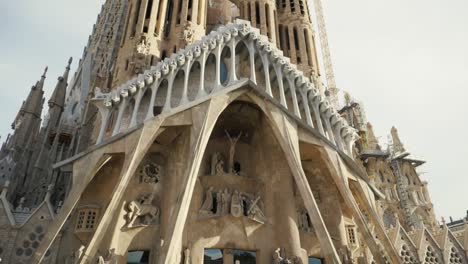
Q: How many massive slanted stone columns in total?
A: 6